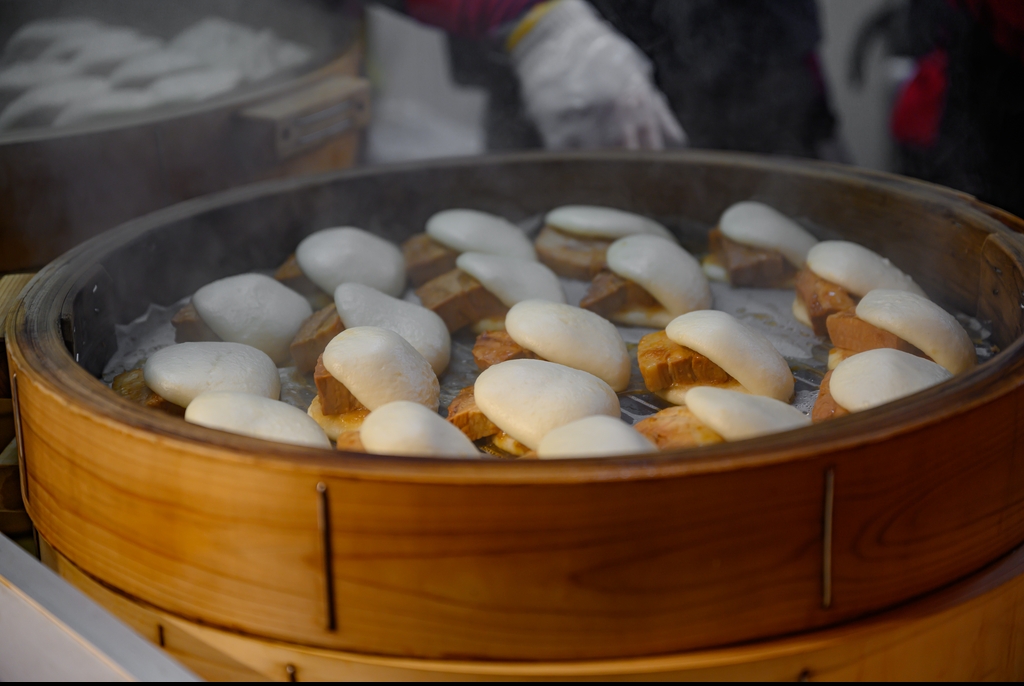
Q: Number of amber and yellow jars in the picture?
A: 0